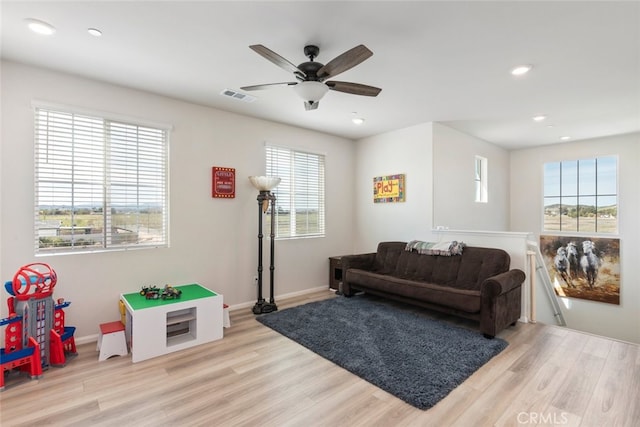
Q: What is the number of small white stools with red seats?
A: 2